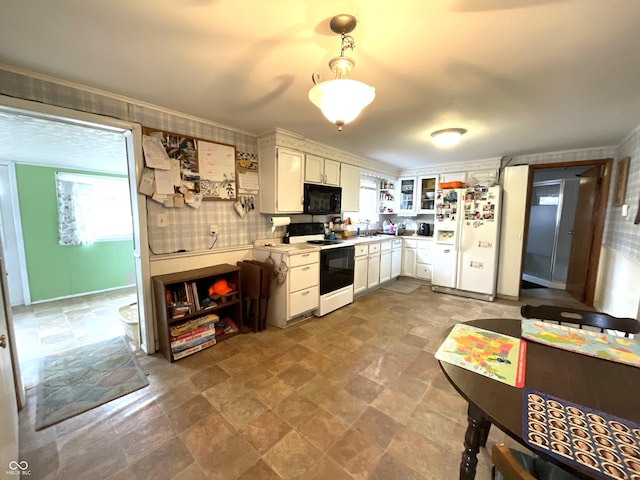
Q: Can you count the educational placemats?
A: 3